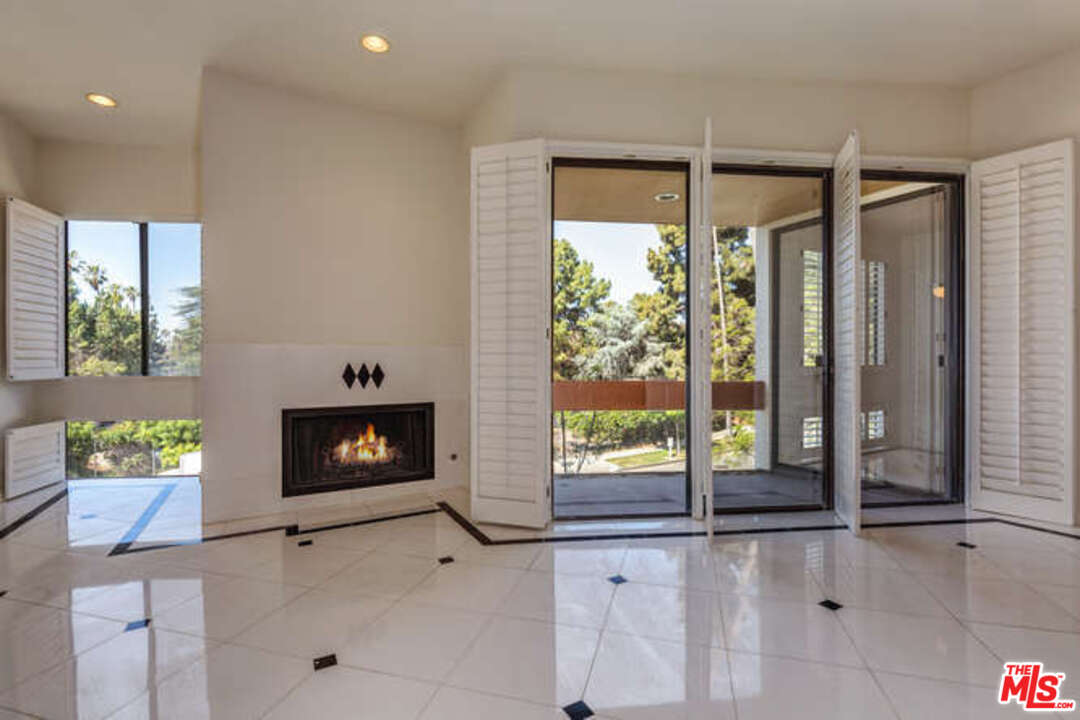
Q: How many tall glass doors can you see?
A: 3